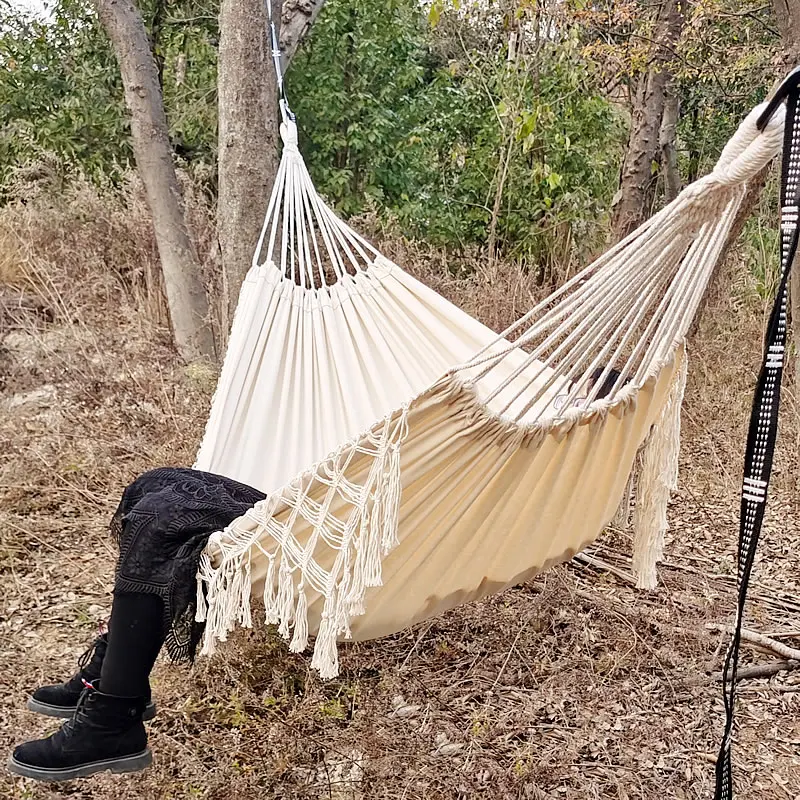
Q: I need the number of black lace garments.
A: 1